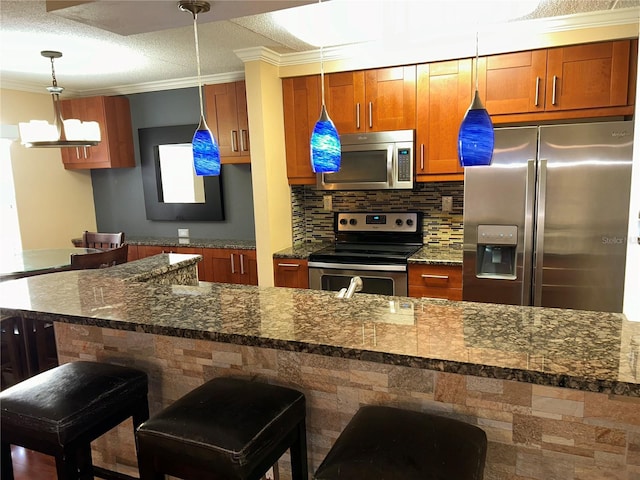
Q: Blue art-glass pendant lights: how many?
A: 3